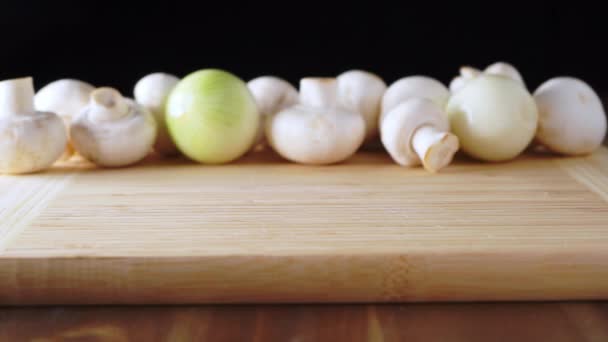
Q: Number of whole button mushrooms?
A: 12